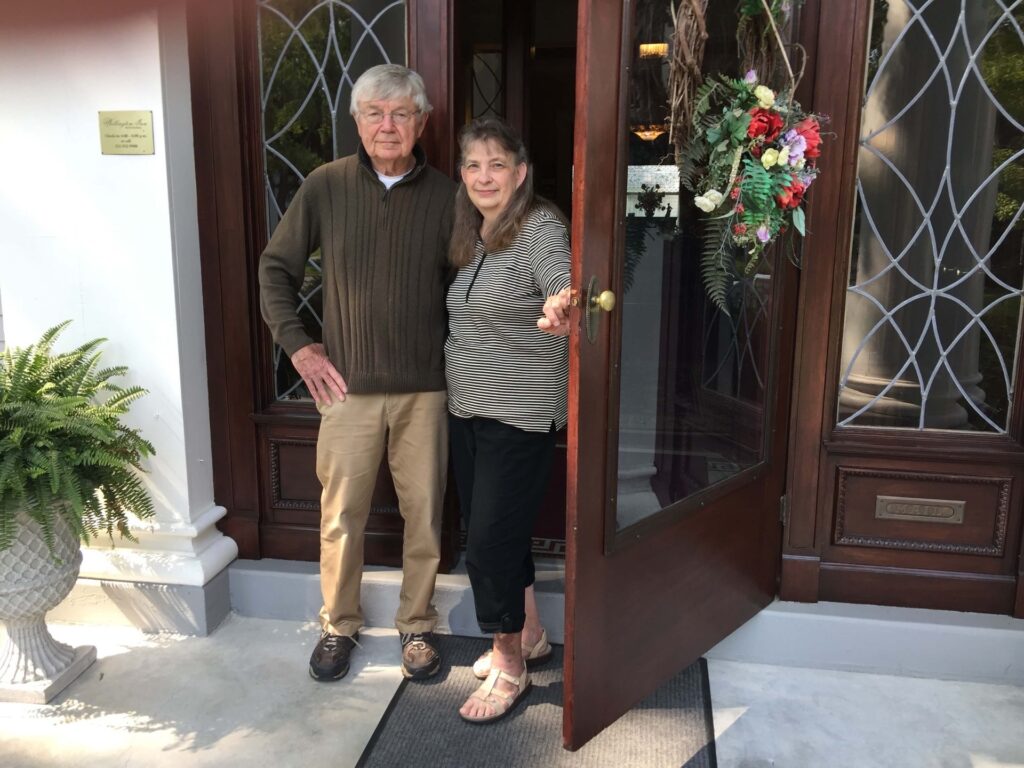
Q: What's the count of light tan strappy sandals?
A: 2